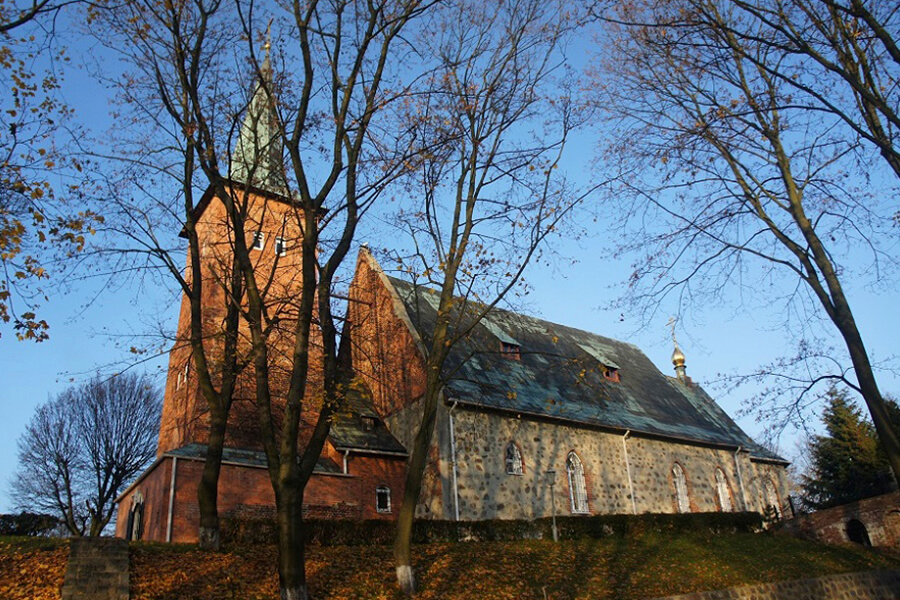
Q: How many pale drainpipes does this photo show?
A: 5